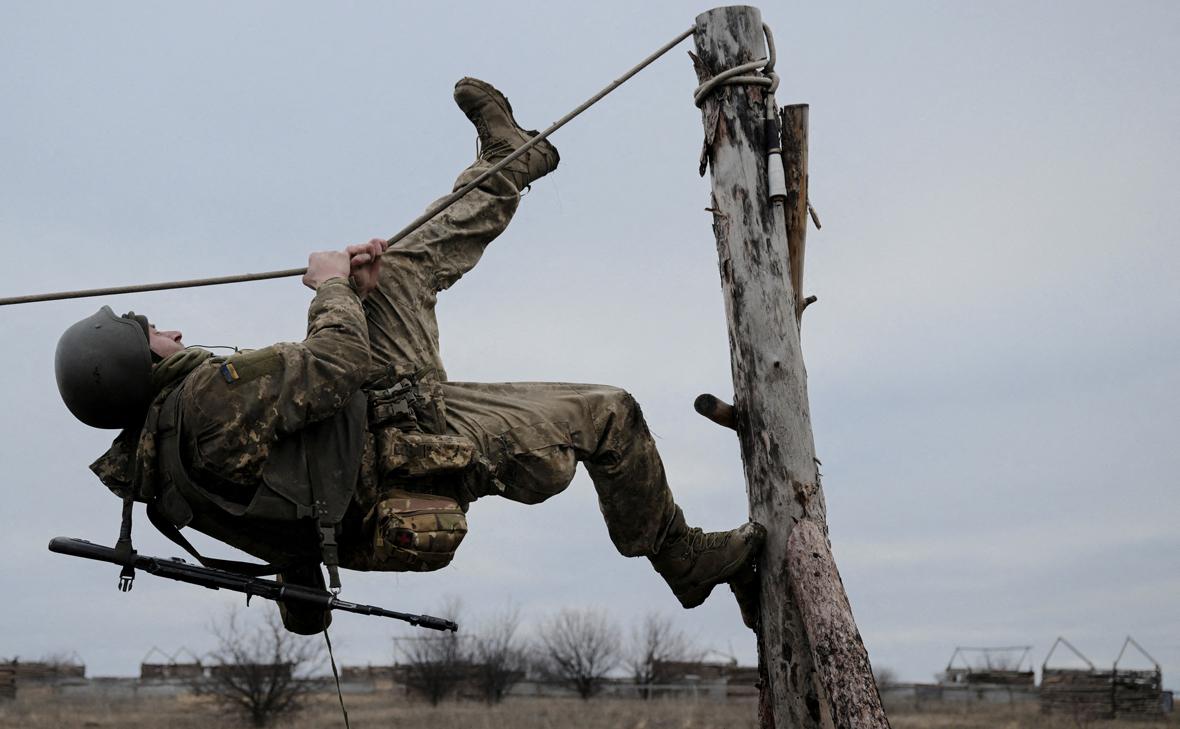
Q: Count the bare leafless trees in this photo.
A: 5